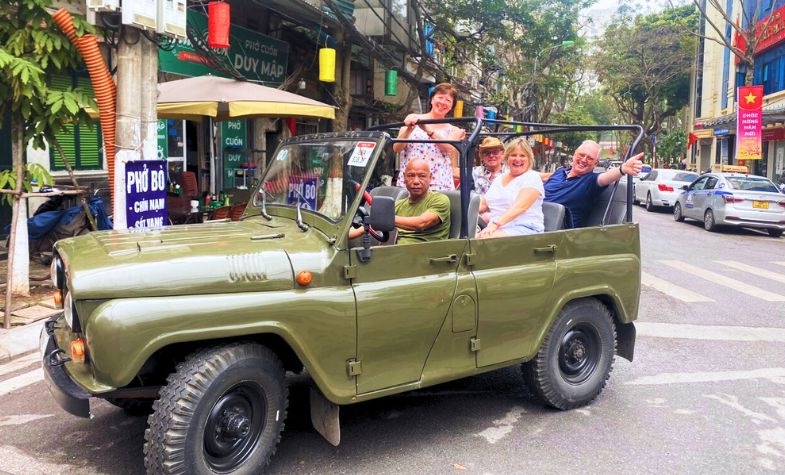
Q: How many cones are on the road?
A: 0